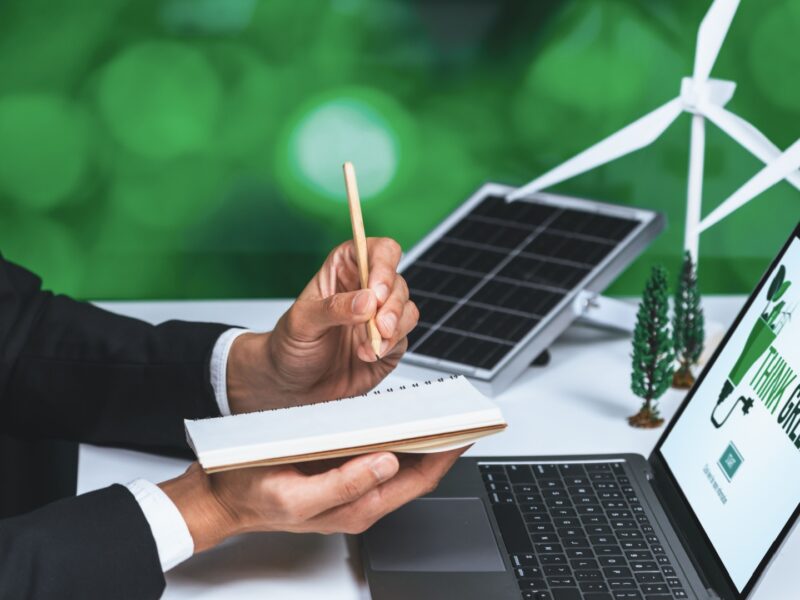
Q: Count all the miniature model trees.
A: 2